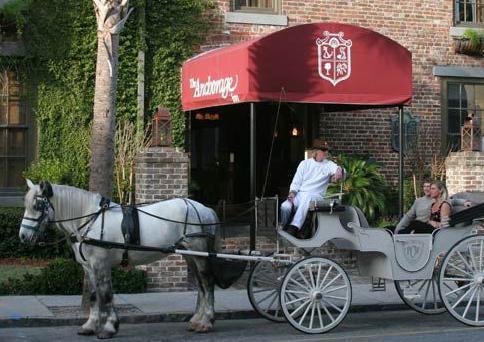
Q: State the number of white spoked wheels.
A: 4